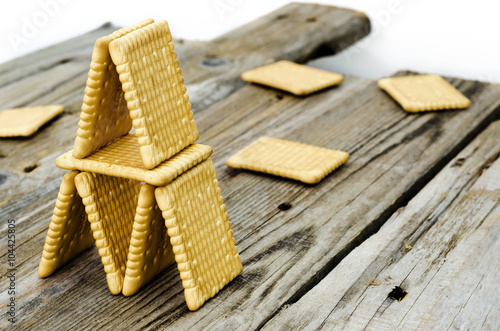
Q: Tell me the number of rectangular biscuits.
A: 11